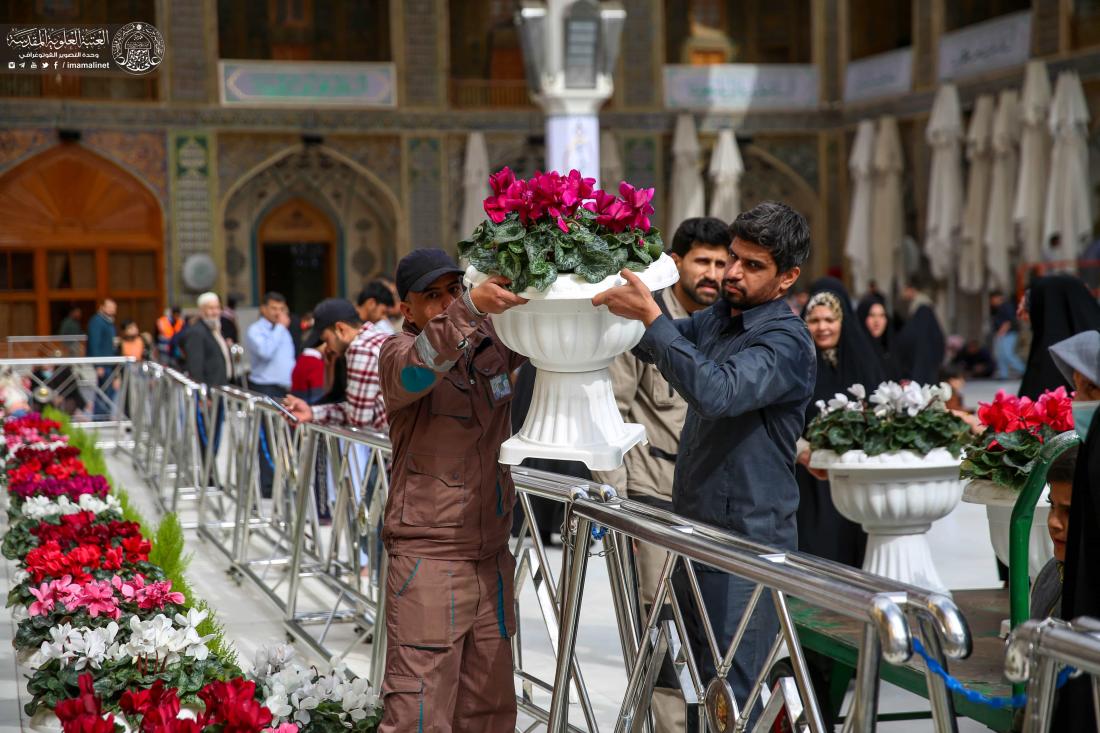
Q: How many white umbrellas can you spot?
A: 11